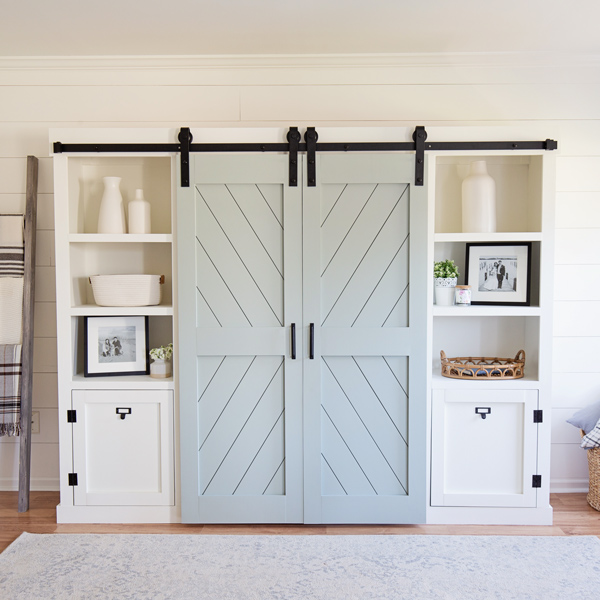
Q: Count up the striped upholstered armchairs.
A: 0